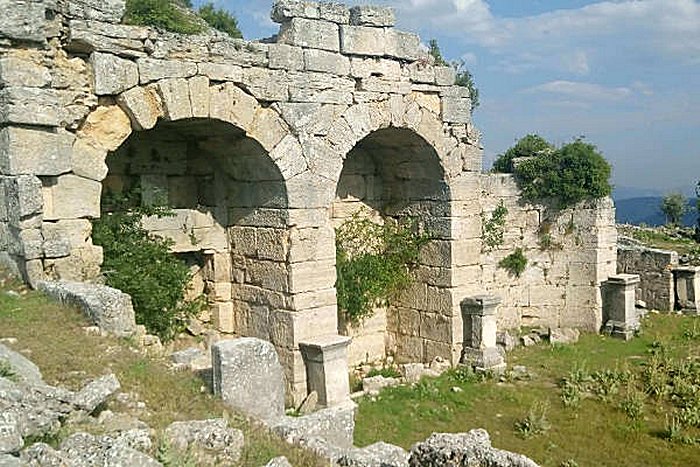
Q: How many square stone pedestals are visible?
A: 4